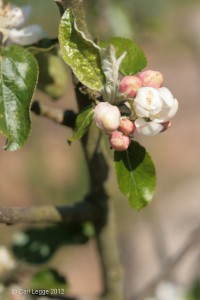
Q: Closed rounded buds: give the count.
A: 5